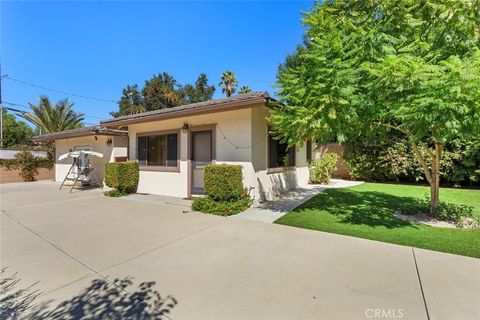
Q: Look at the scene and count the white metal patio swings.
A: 1